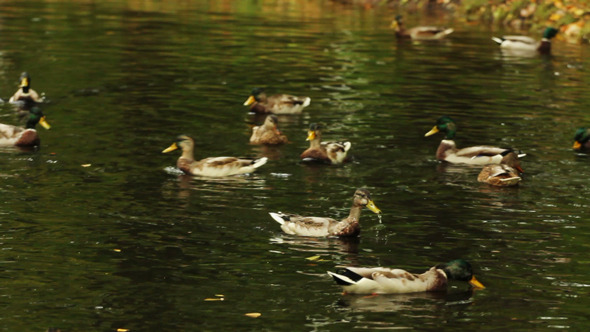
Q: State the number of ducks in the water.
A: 13